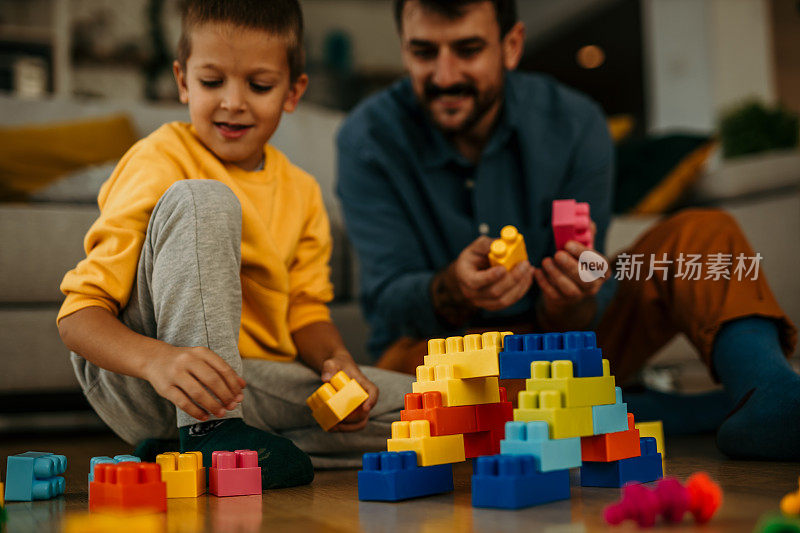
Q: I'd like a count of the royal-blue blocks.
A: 4